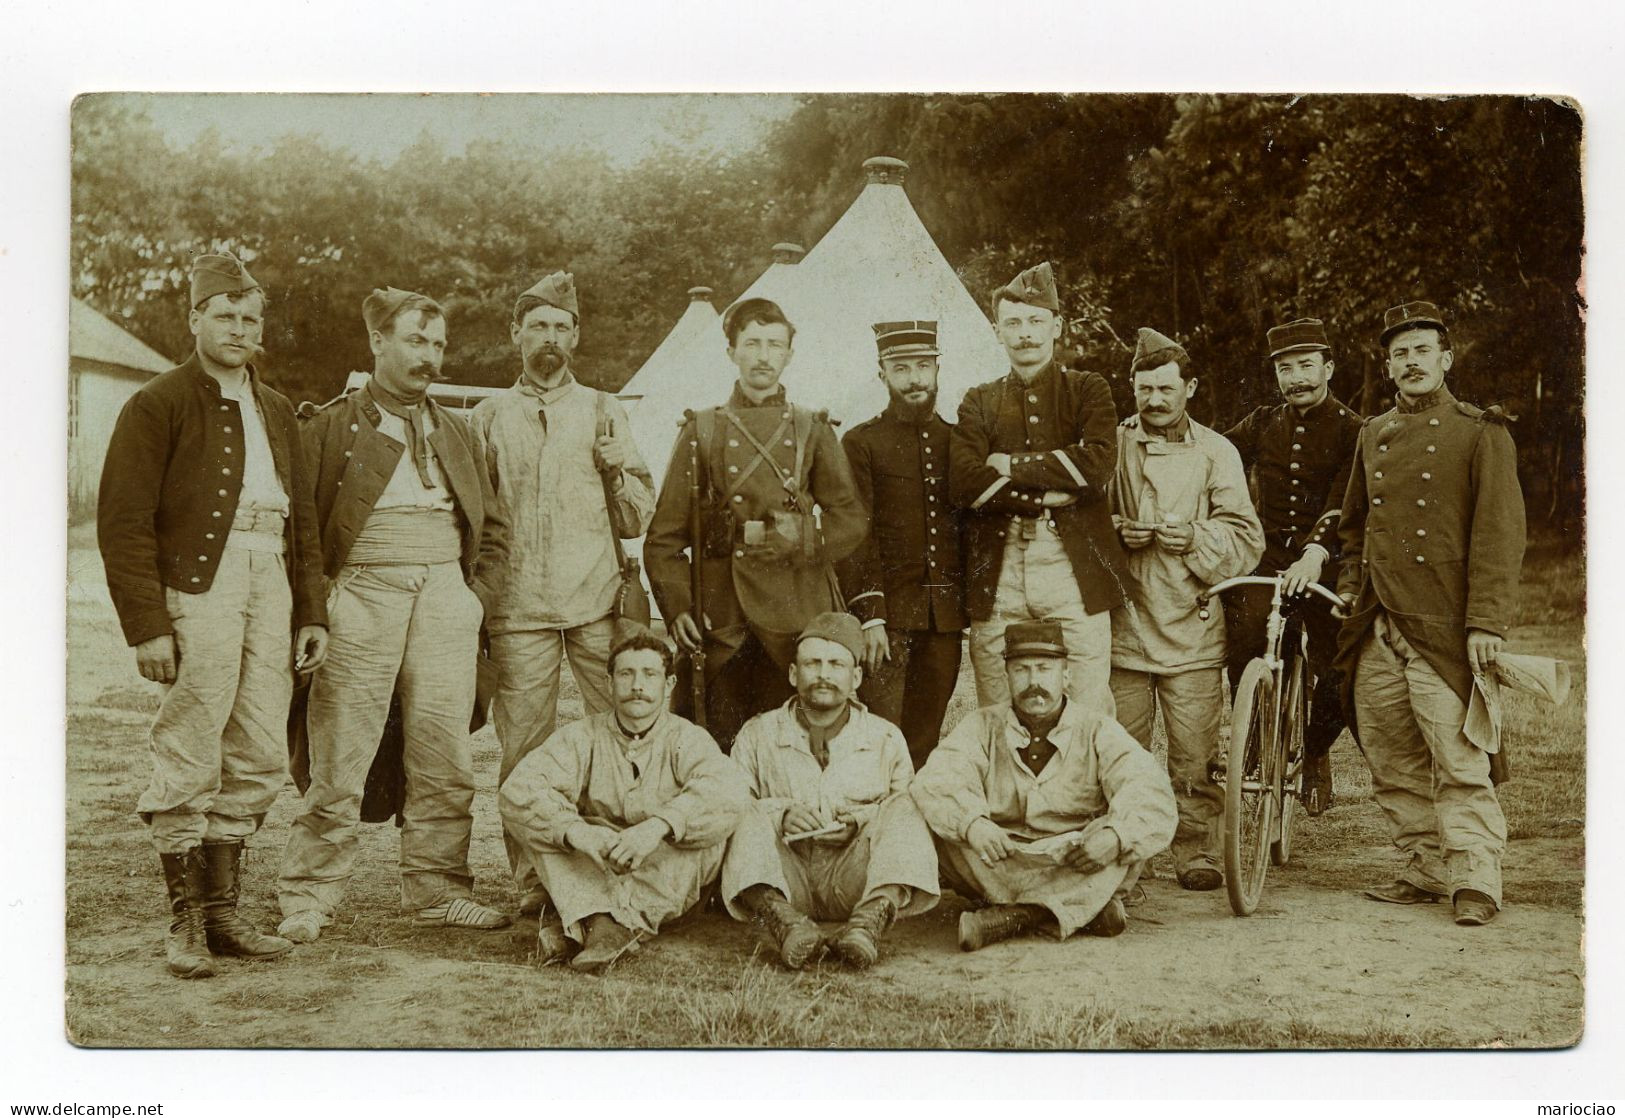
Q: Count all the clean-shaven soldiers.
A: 0